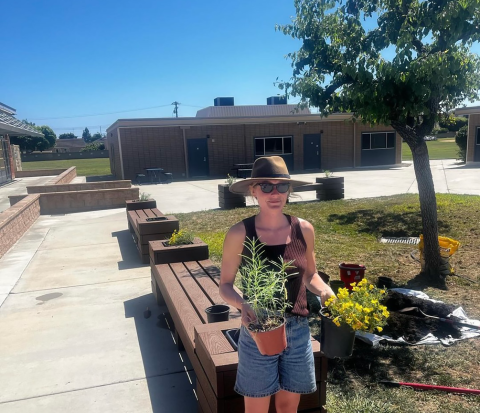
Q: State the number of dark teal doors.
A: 2